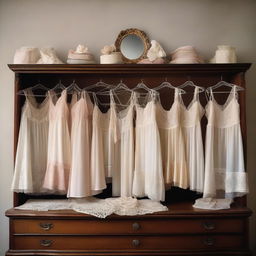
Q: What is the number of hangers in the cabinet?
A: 9